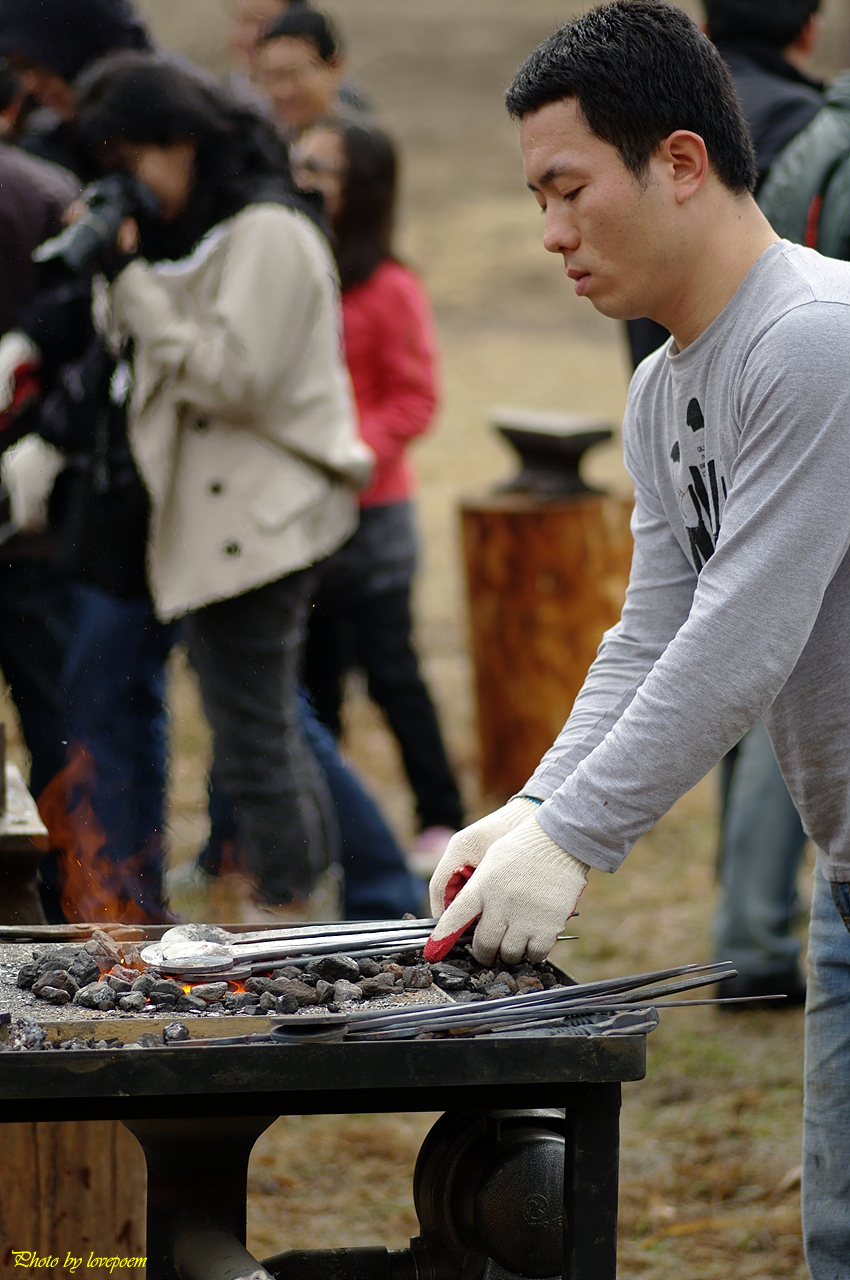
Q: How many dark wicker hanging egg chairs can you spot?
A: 0